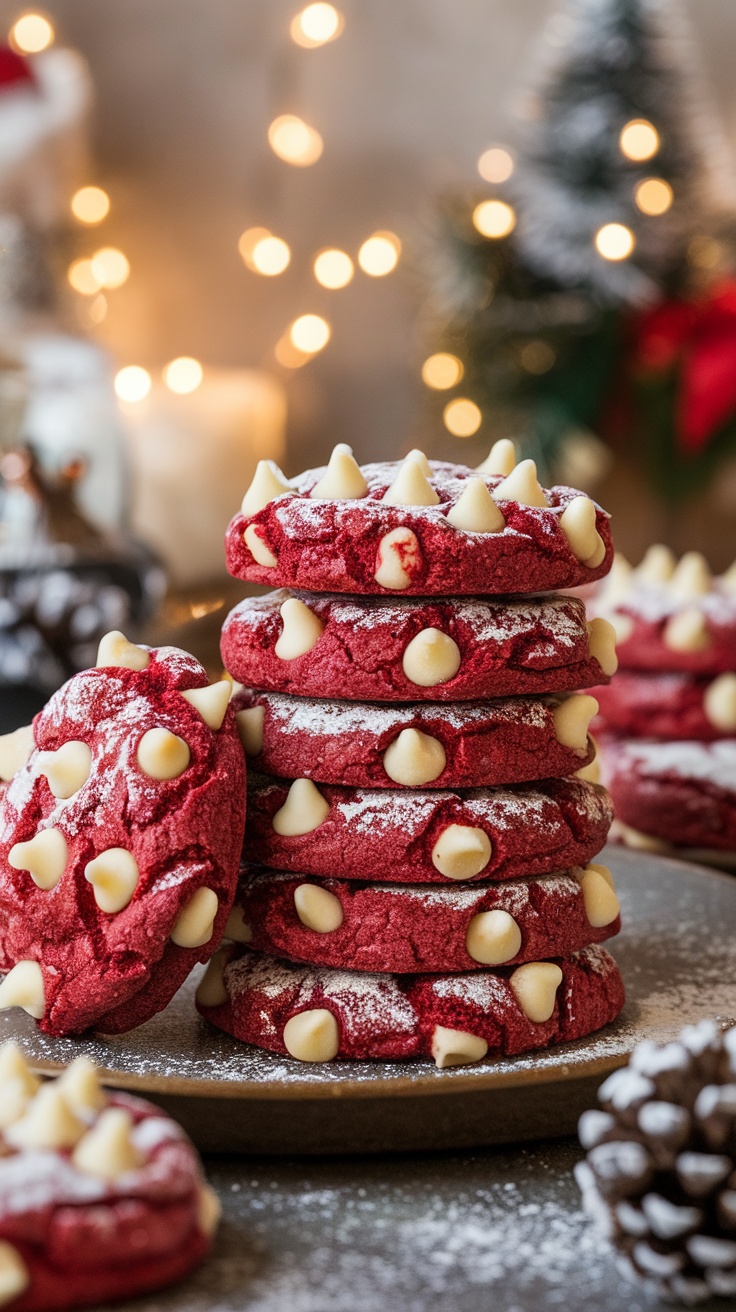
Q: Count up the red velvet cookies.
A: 11